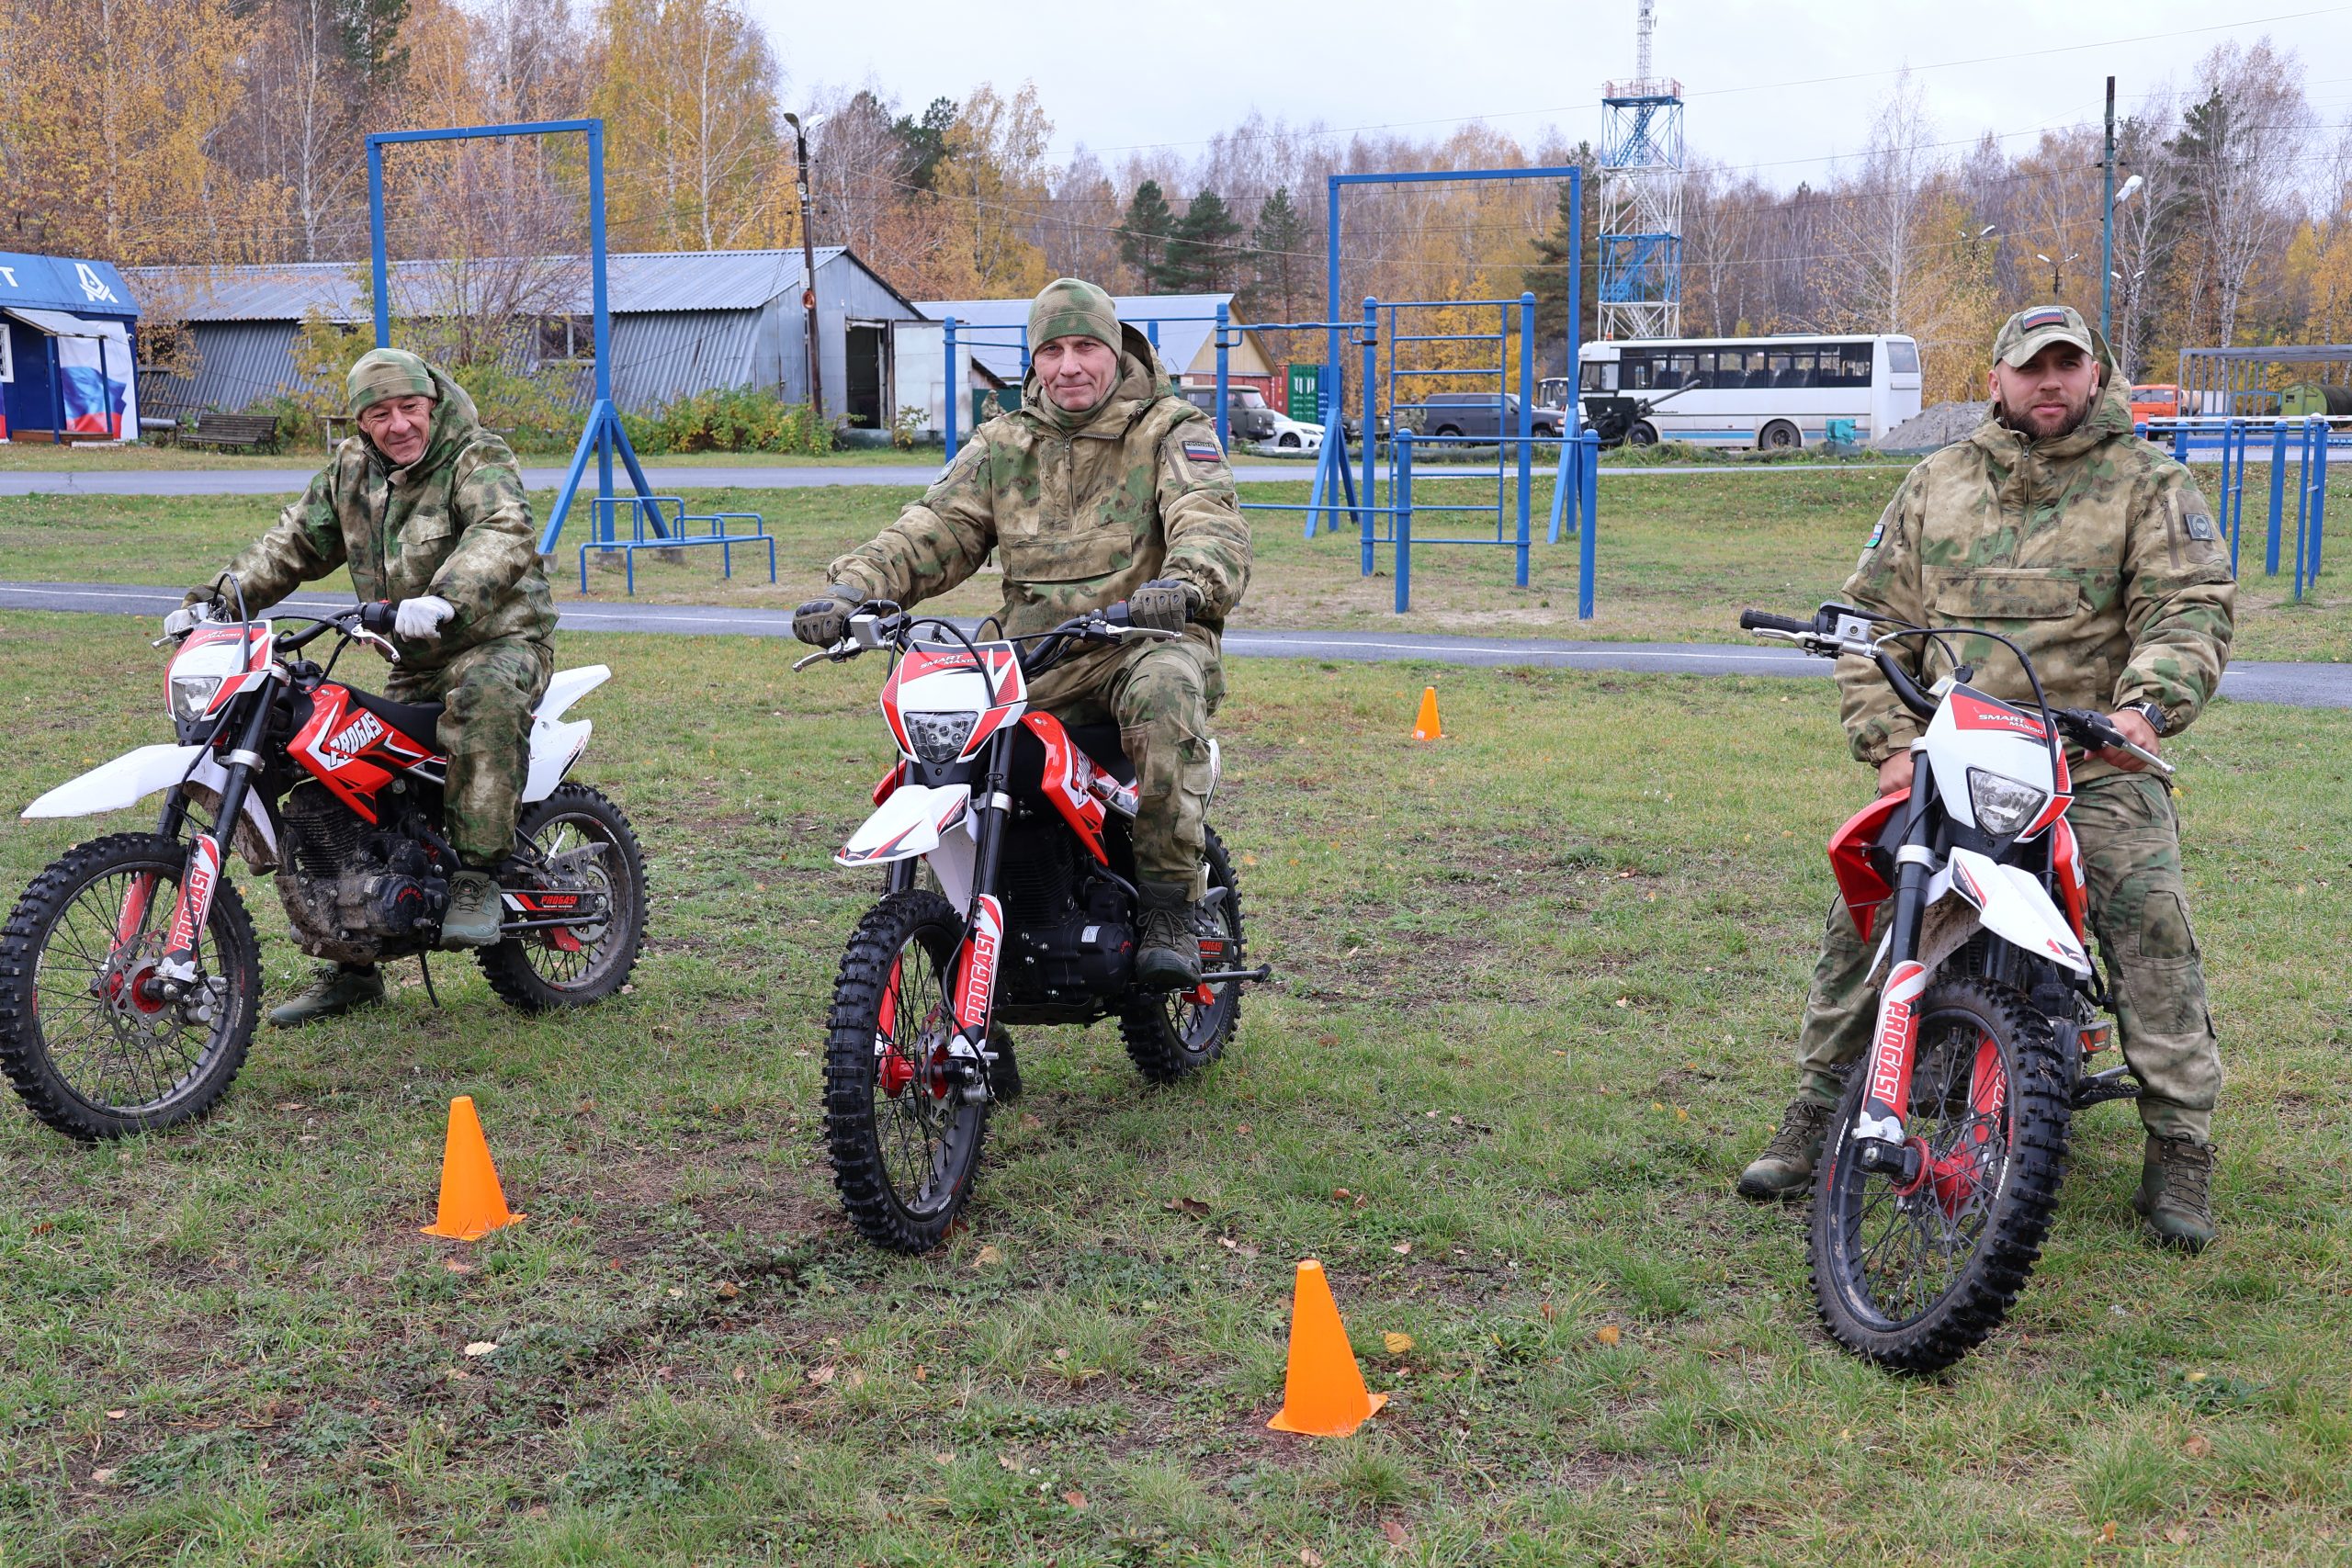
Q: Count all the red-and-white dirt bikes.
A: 3